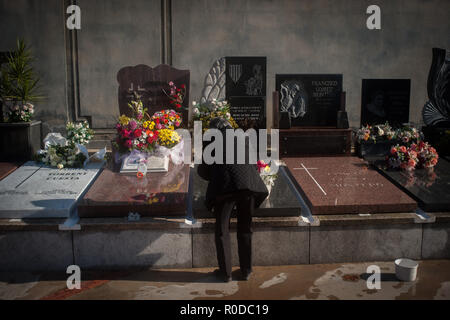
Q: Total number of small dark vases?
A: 2